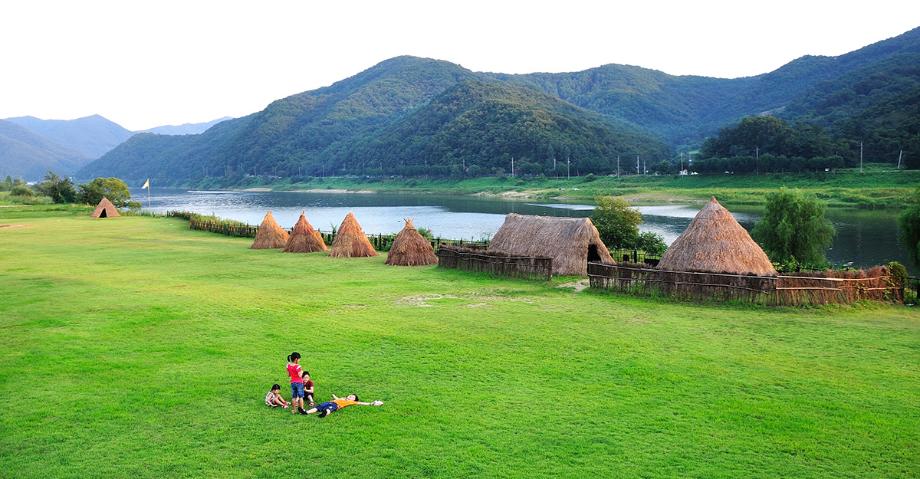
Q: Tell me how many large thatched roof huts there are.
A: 2